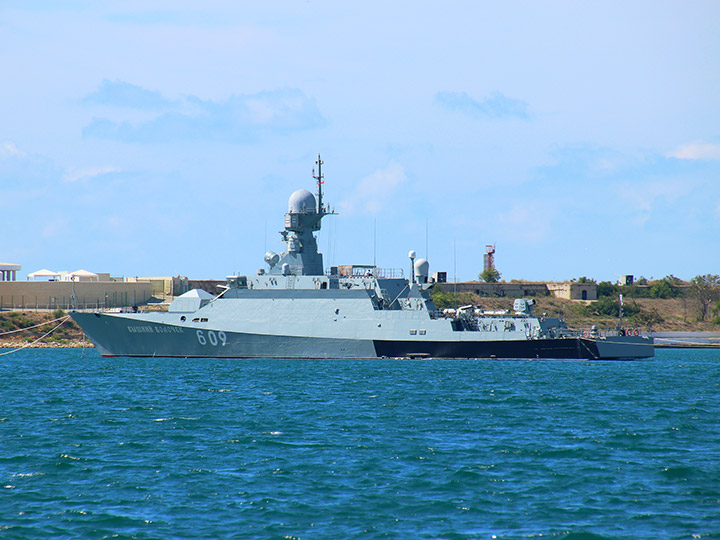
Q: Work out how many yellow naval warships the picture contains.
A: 0